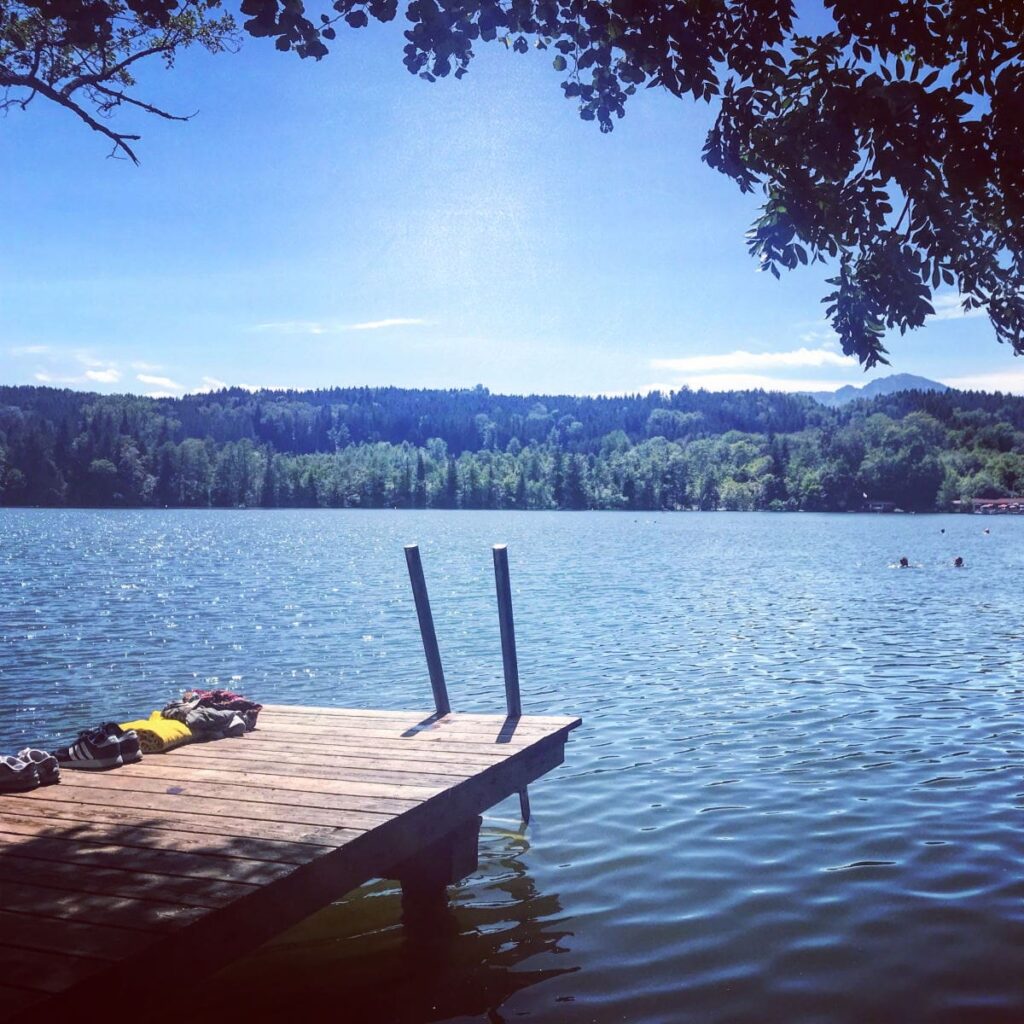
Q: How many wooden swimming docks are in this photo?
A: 1